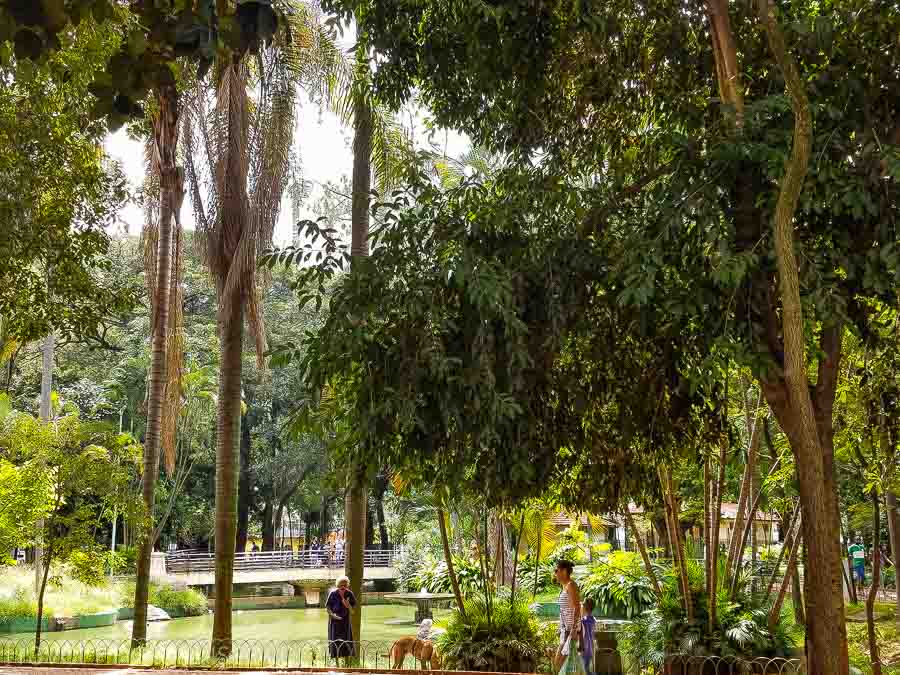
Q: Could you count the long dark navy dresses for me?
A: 1